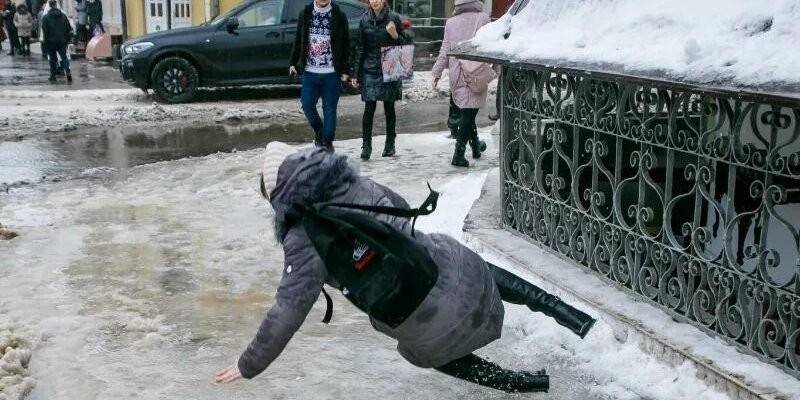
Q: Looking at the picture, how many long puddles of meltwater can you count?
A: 1